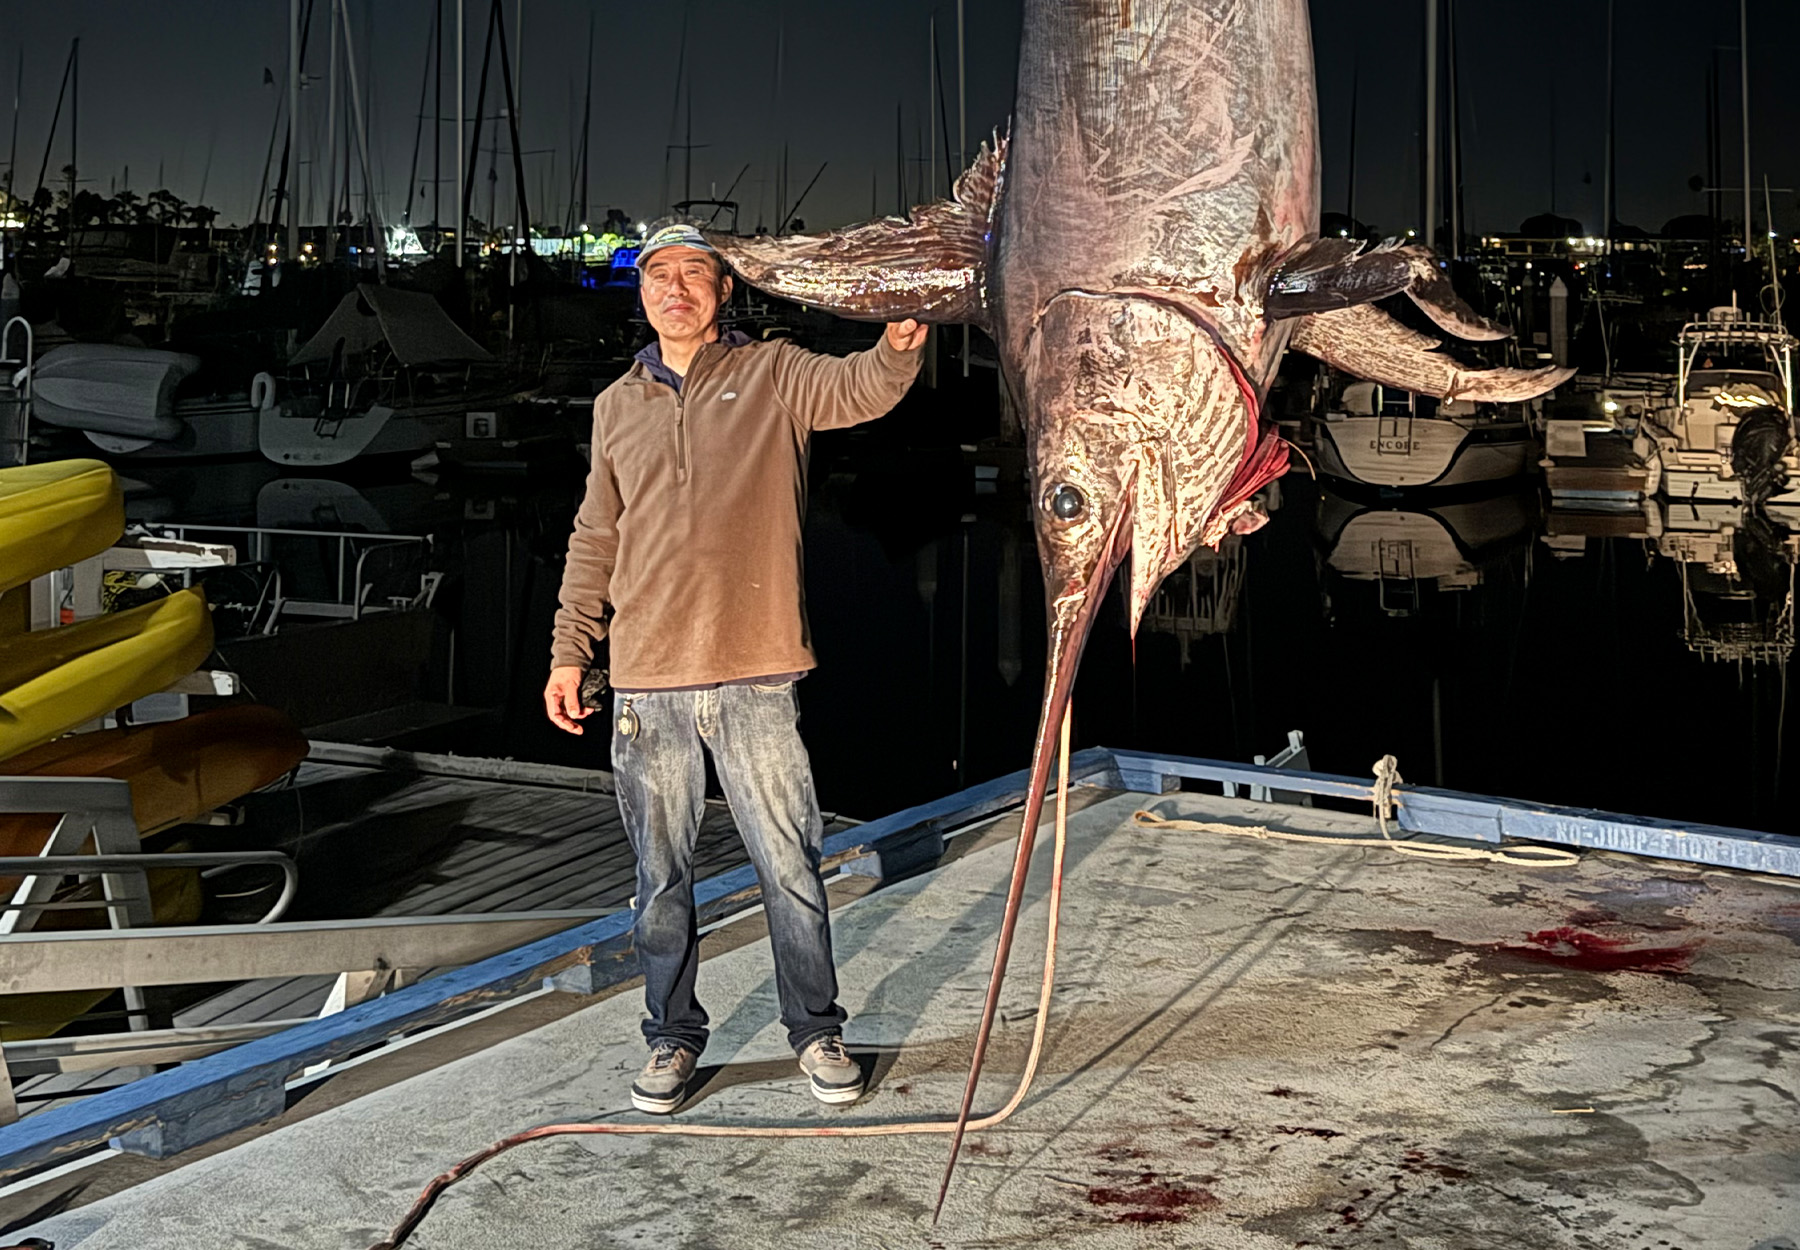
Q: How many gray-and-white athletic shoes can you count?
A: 2